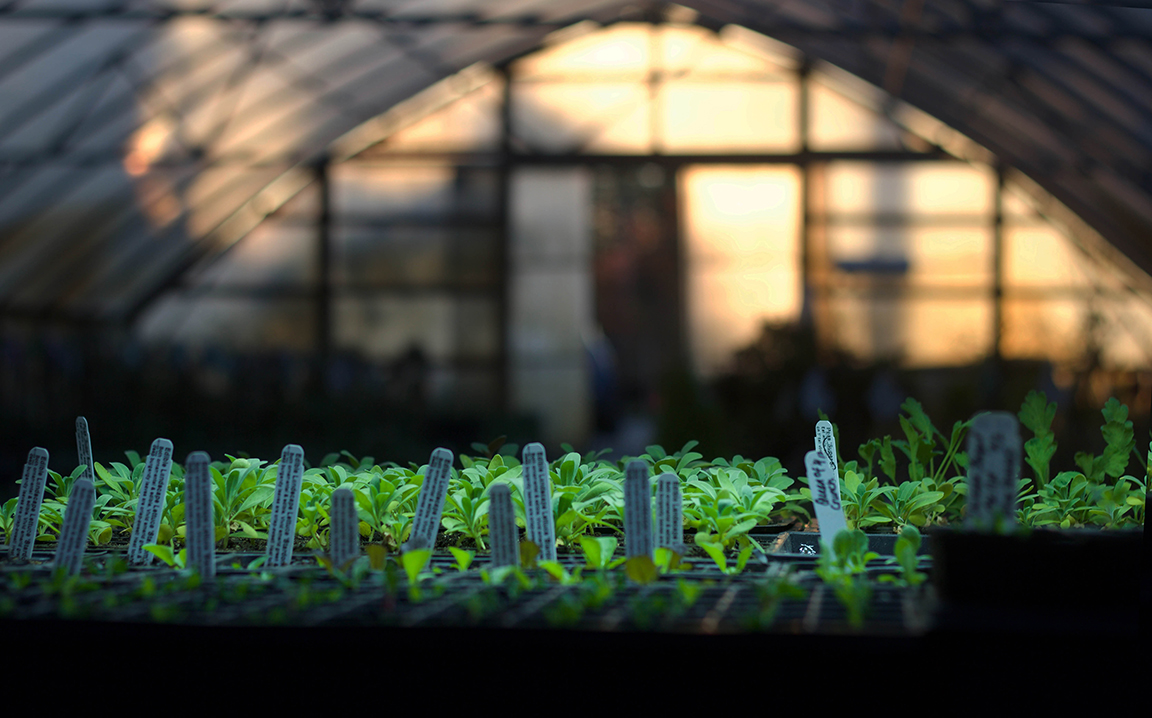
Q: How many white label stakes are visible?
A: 15